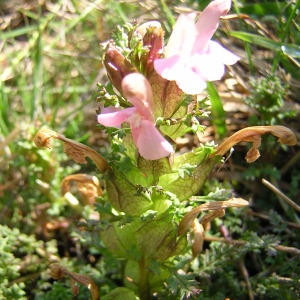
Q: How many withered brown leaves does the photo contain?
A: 5